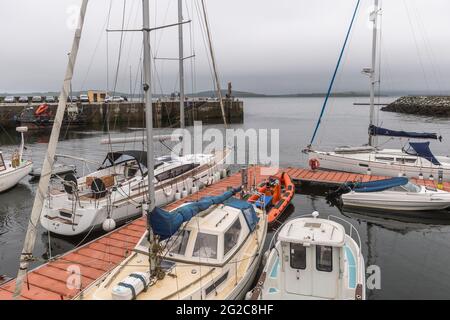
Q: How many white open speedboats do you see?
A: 1